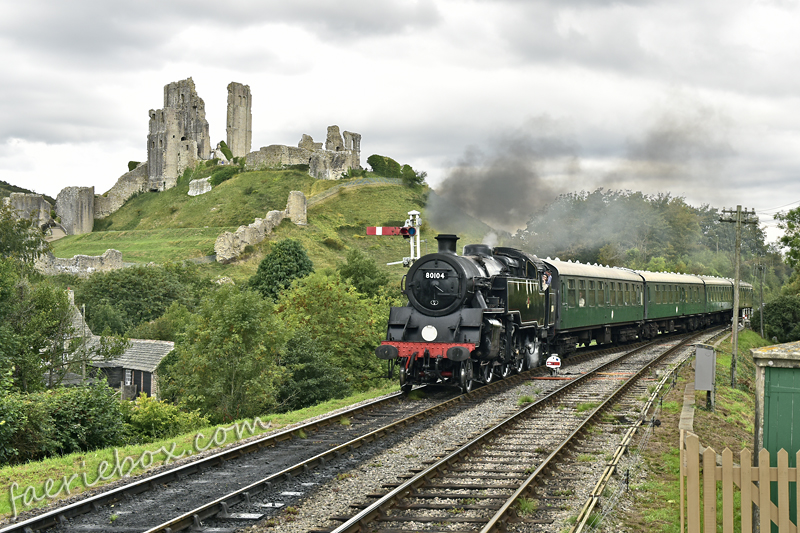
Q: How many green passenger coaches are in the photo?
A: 4